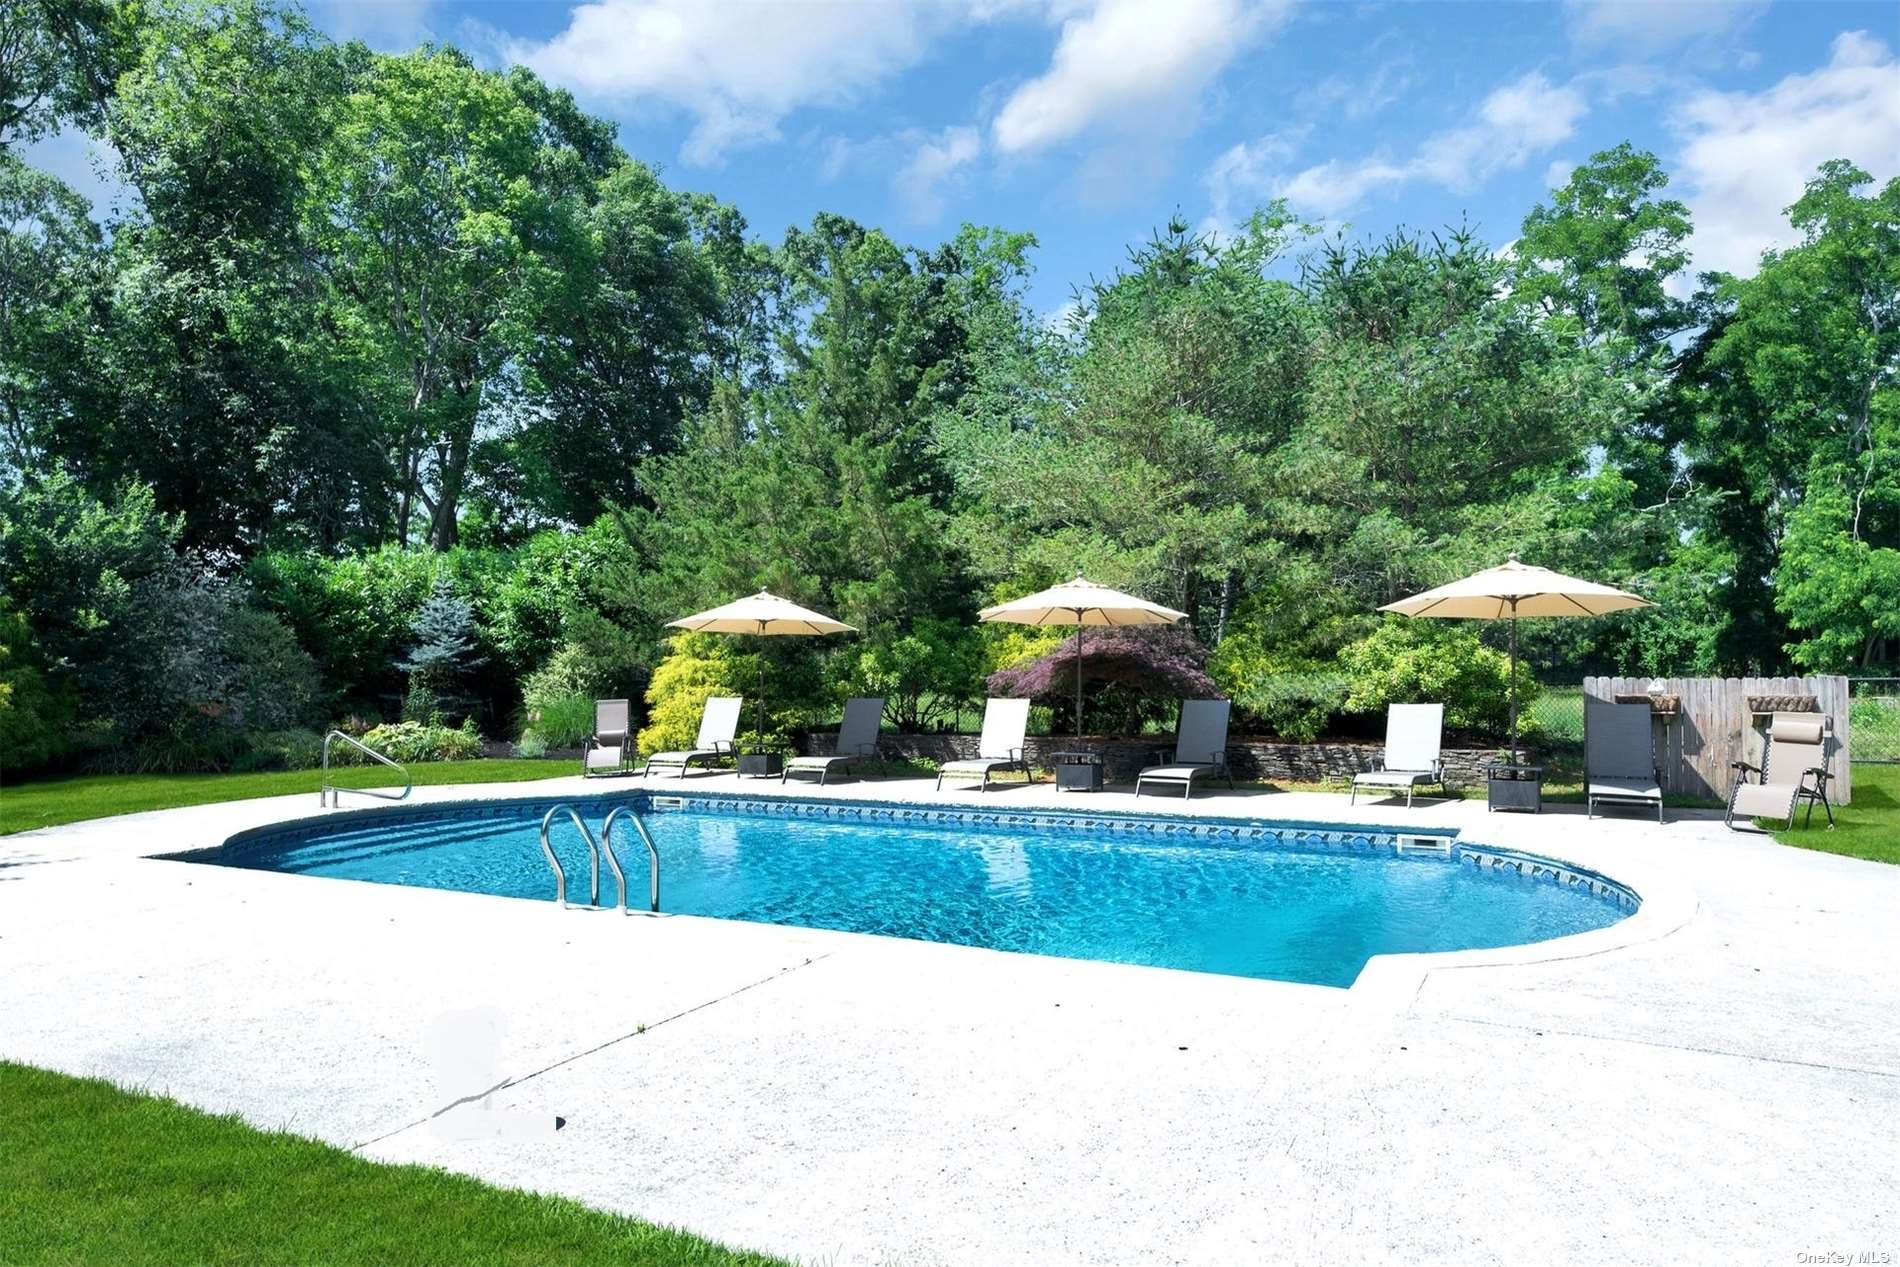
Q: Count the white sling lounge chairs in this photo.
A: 3